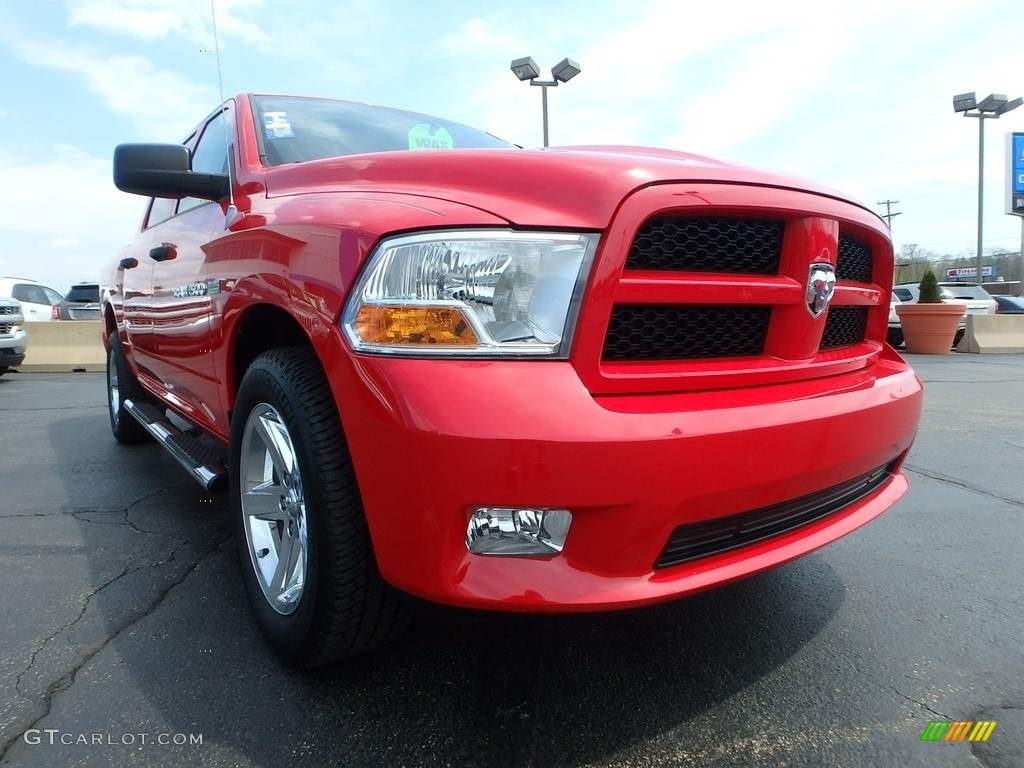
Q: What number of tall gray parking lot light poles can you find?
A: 2